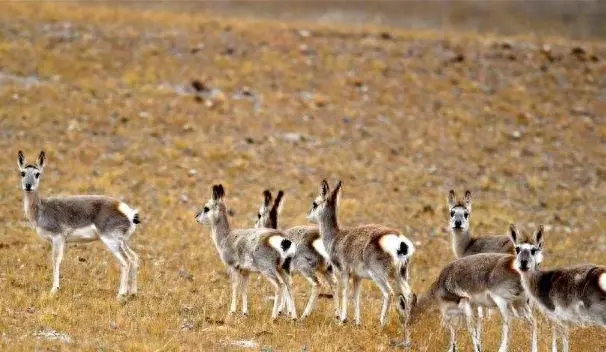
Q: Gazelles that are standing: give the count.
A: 7